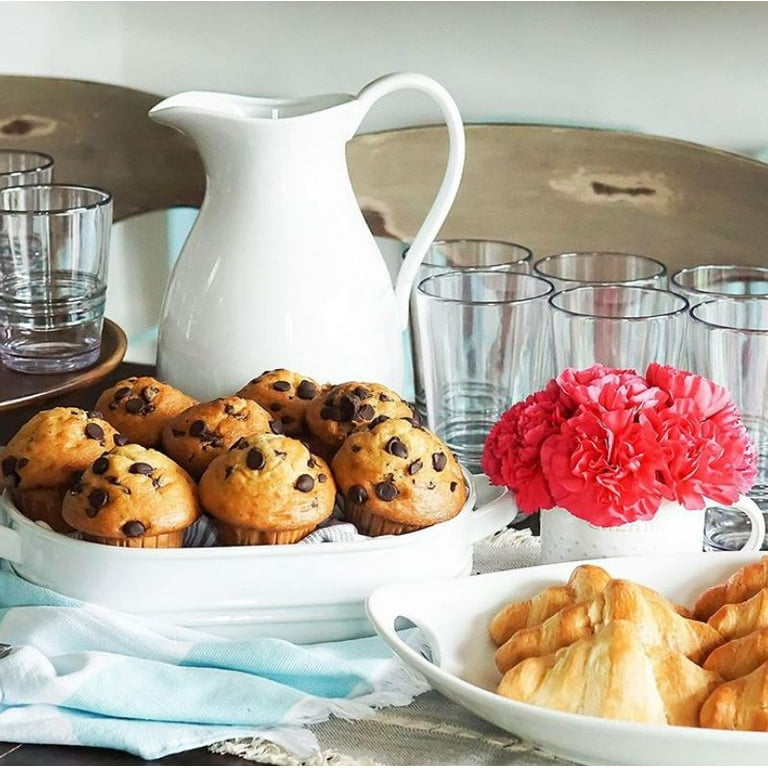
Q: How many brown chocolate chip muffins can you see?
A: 8